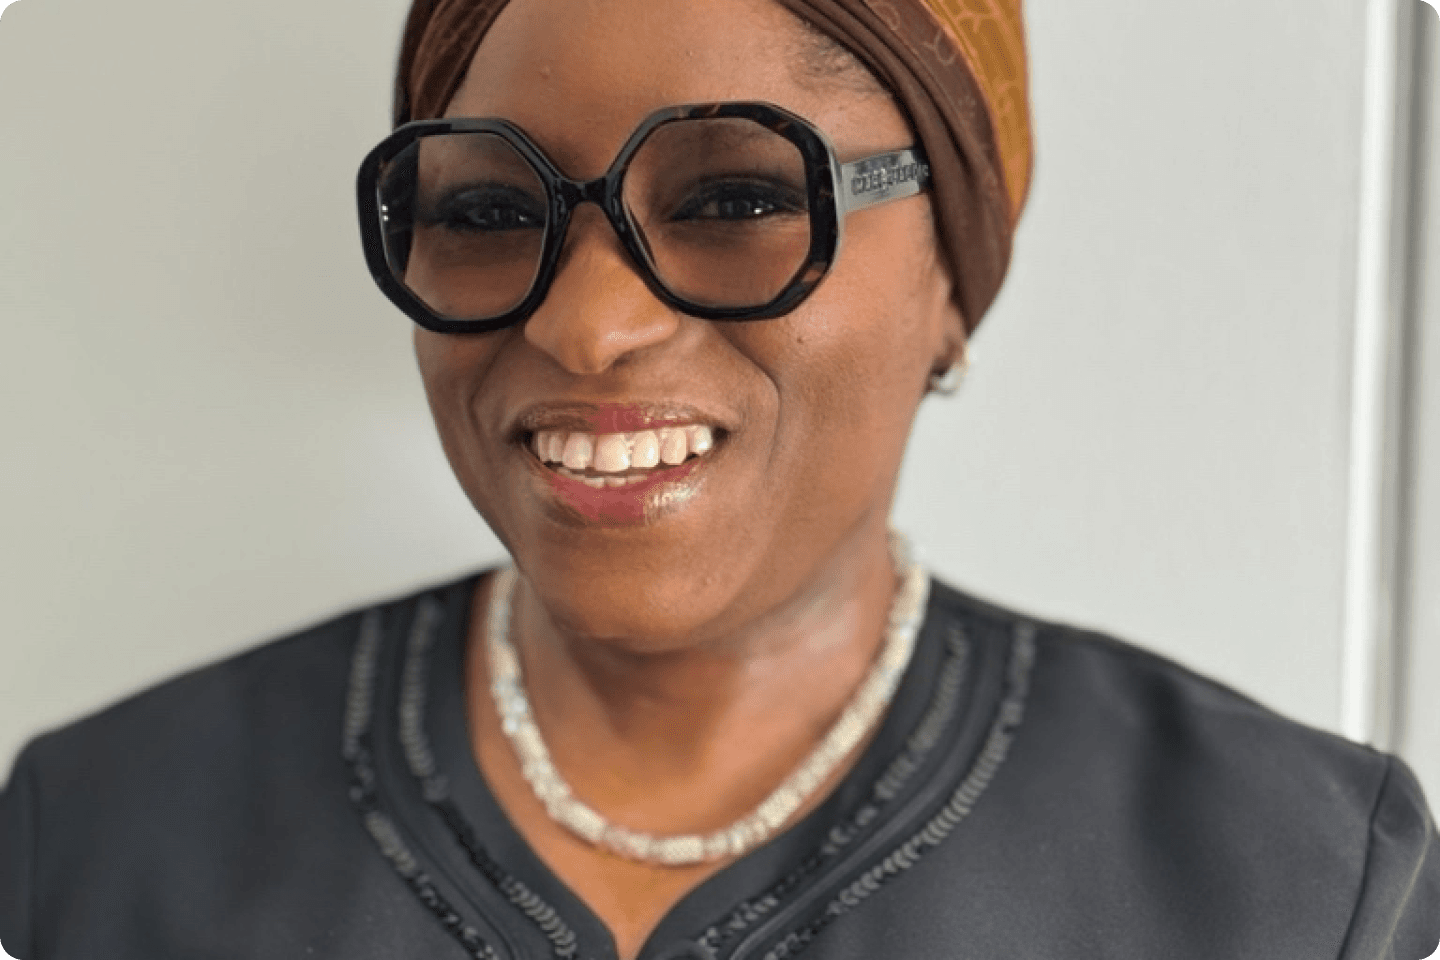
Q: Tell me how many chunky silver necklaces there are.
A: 1